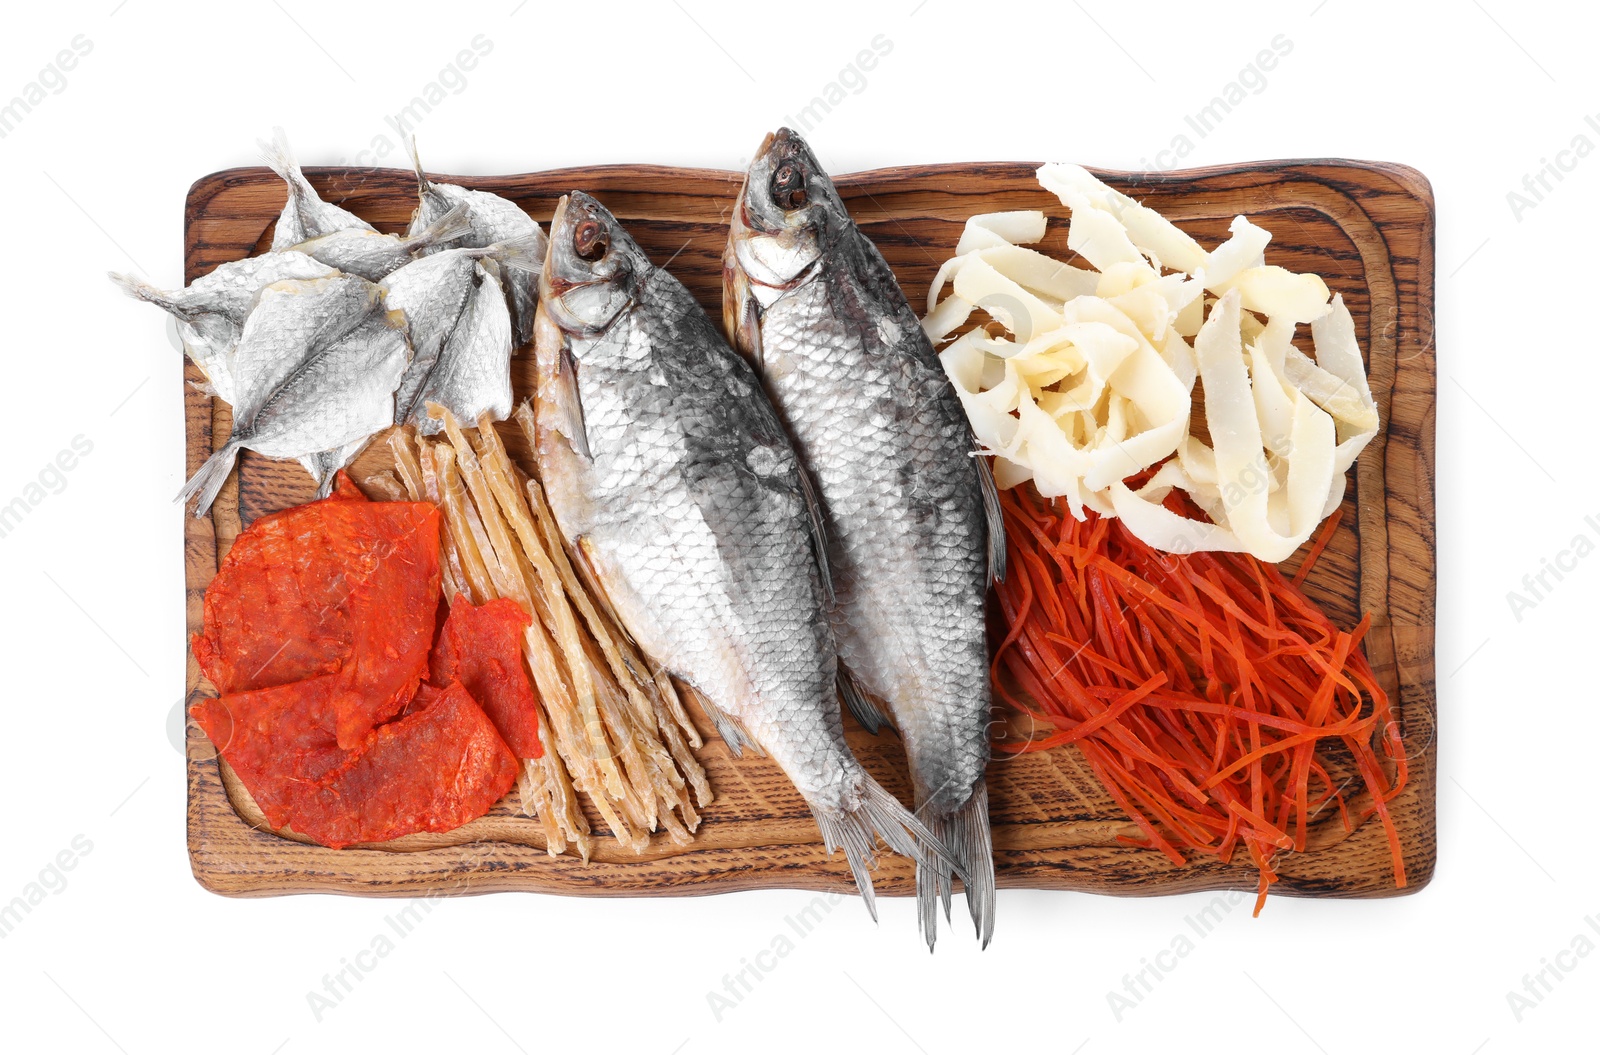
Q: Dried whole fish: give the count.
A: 2